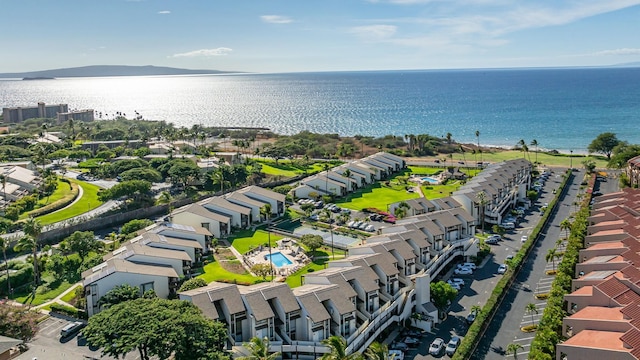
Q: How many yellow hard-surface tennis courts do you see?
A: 0